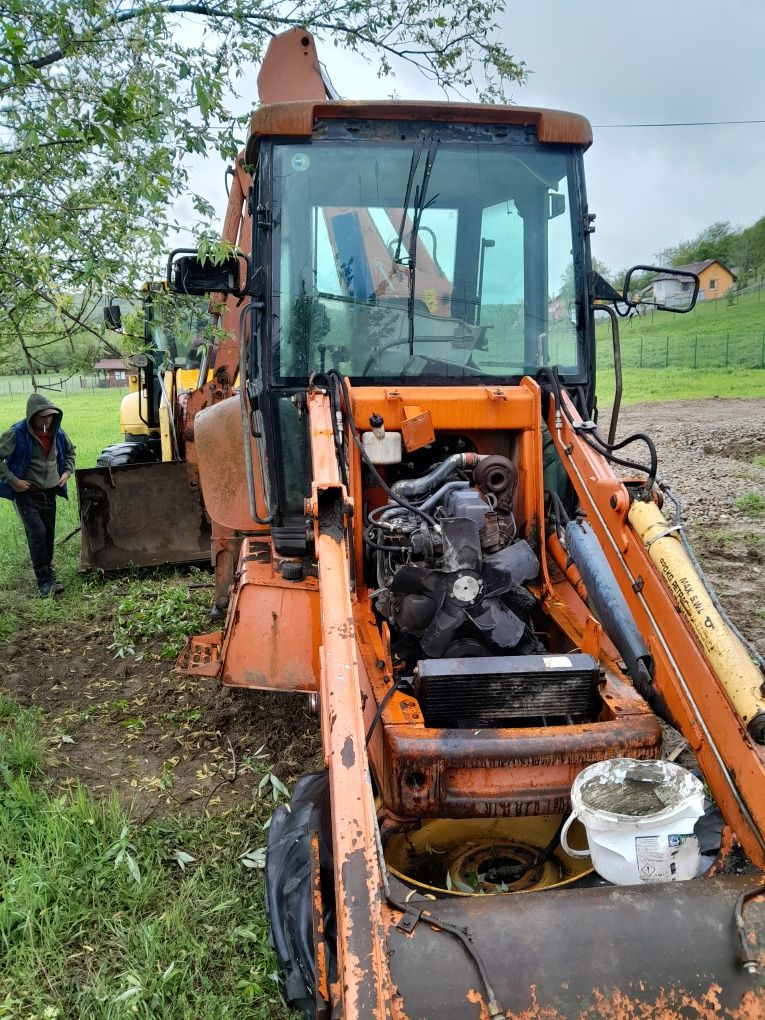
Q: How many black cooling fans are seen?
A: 1